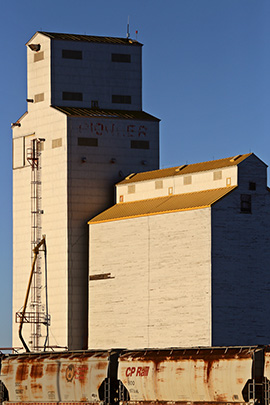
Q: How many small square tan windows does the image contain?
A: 4